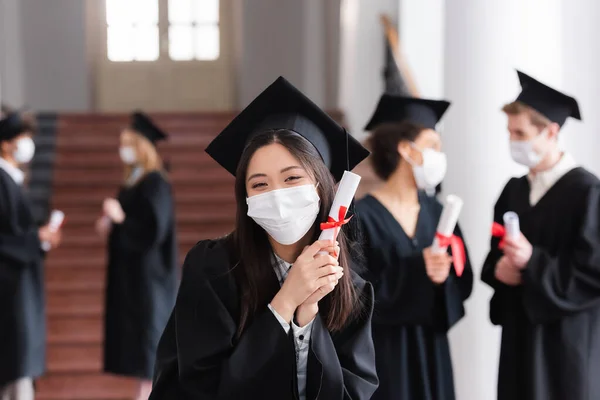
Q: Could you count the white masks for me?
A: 5